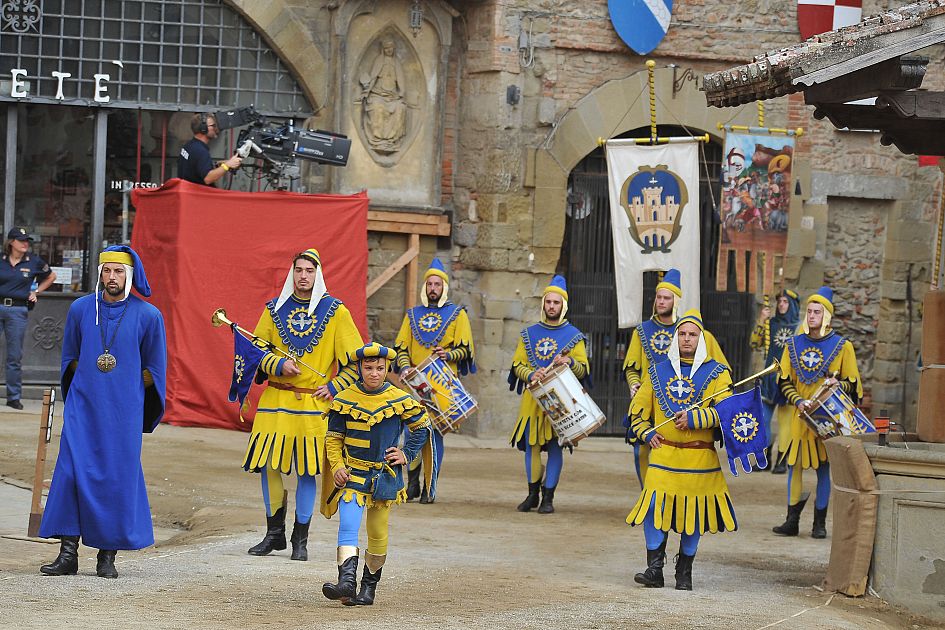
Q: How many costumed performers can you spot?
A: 9